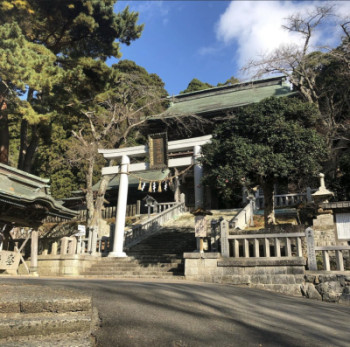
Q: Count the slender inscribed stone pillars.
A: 2